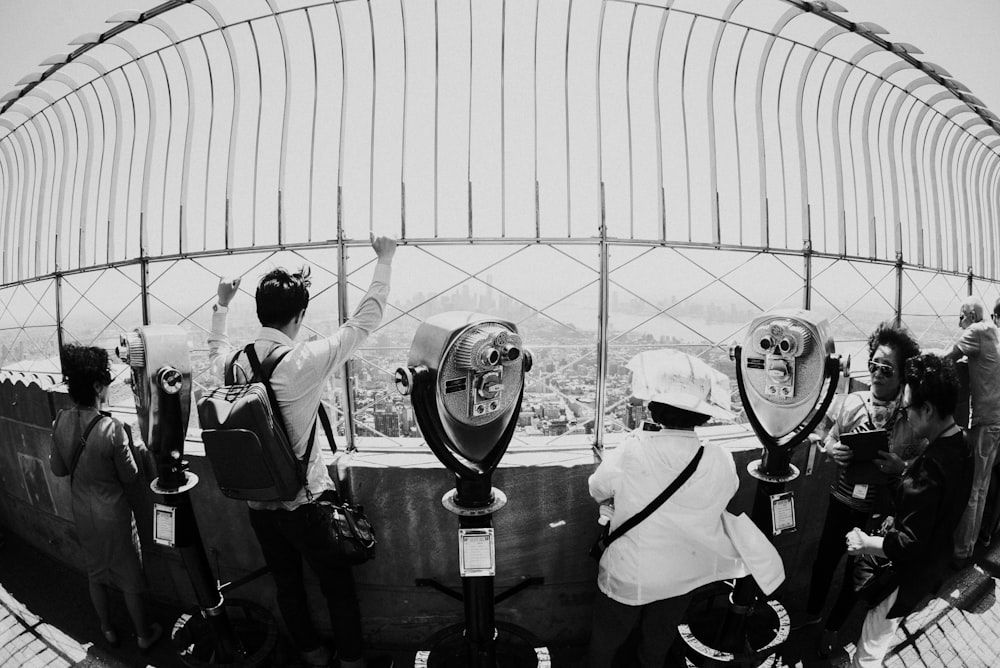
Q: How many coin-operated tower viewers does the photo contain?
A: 3